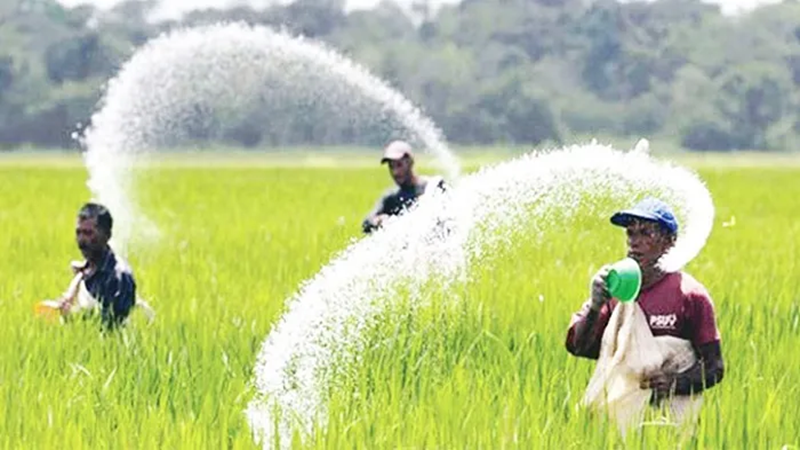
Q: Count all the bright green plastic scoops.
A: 1